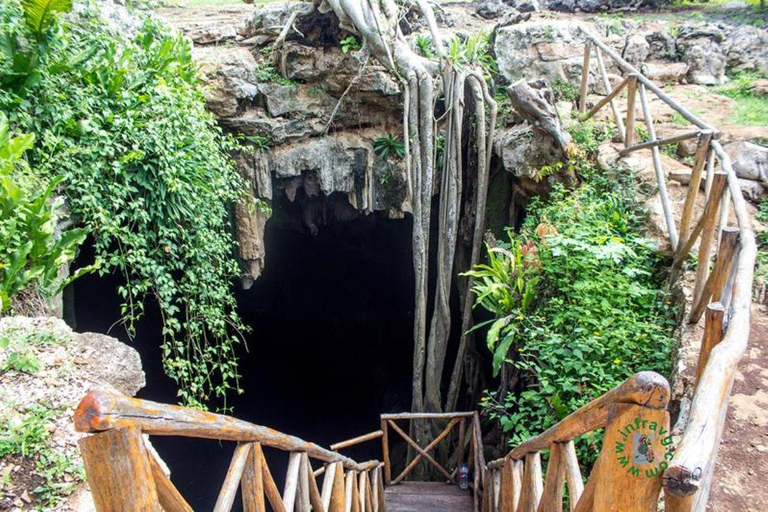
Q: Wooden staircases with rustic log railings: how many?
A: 1